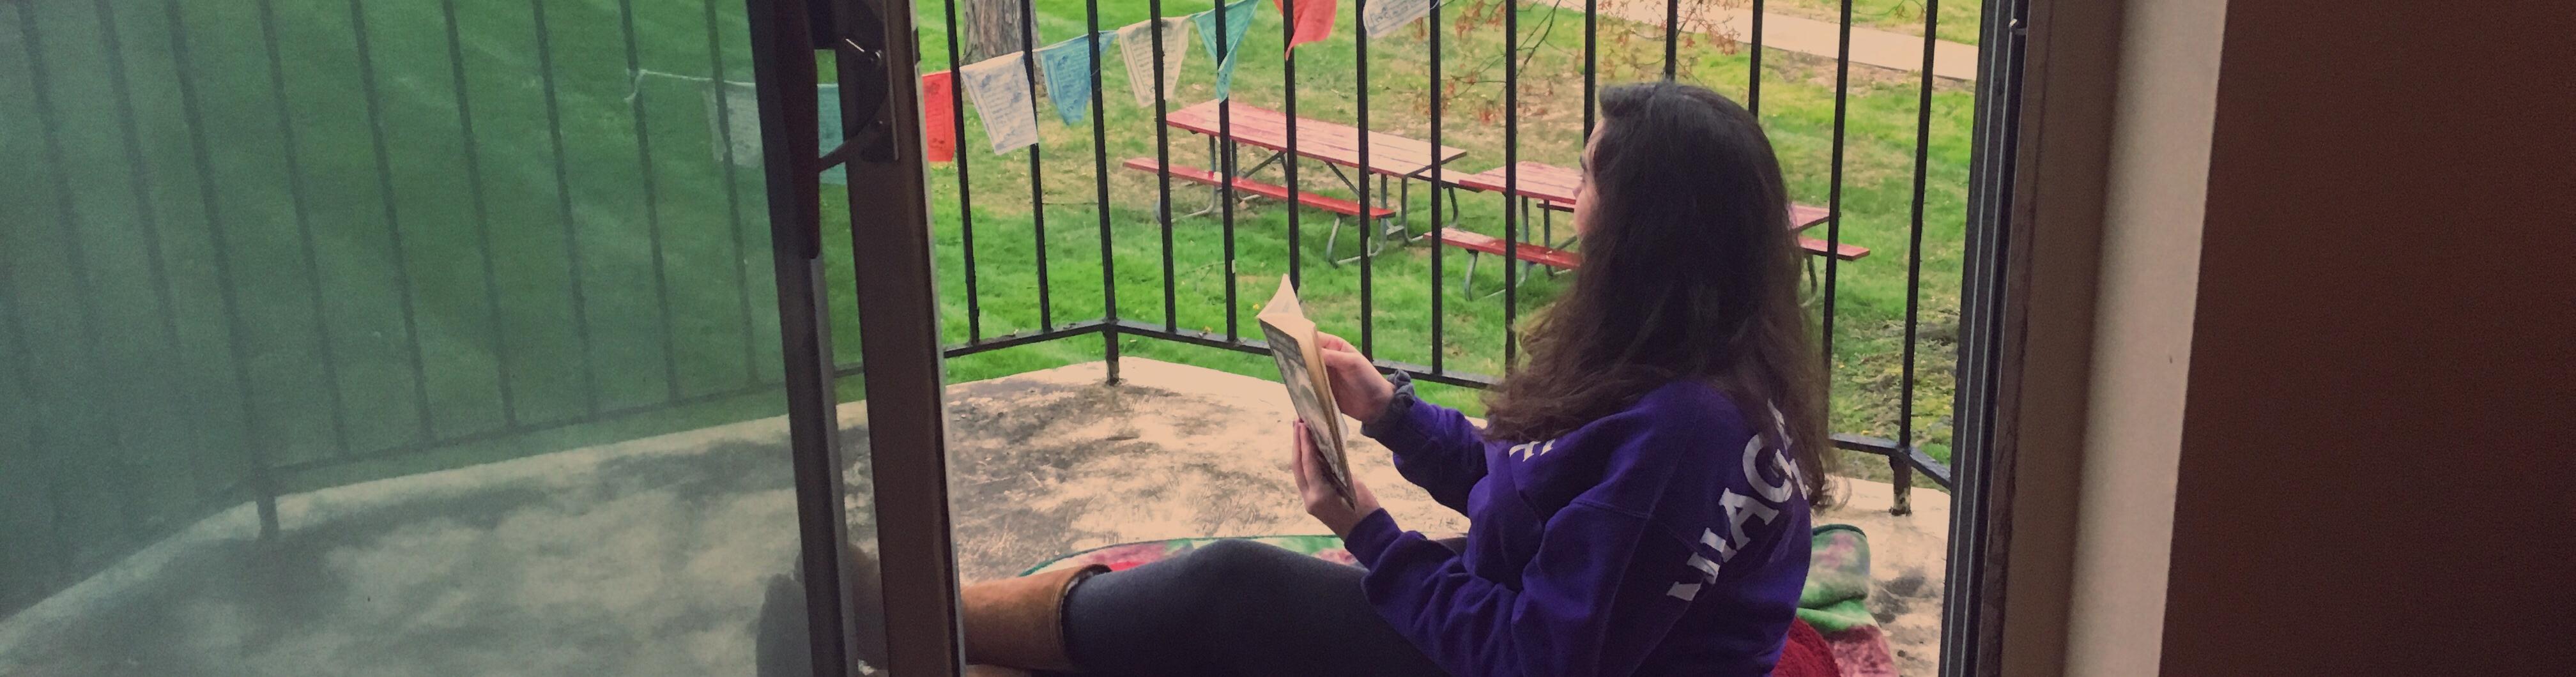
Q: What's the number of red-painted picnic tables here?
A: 2